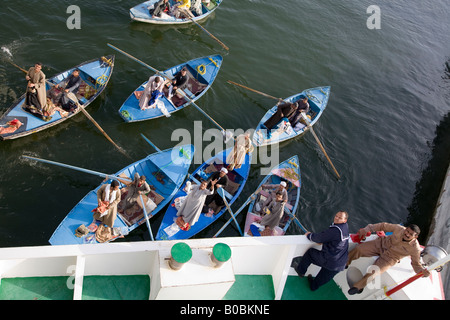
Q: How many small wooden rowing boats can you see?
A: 7